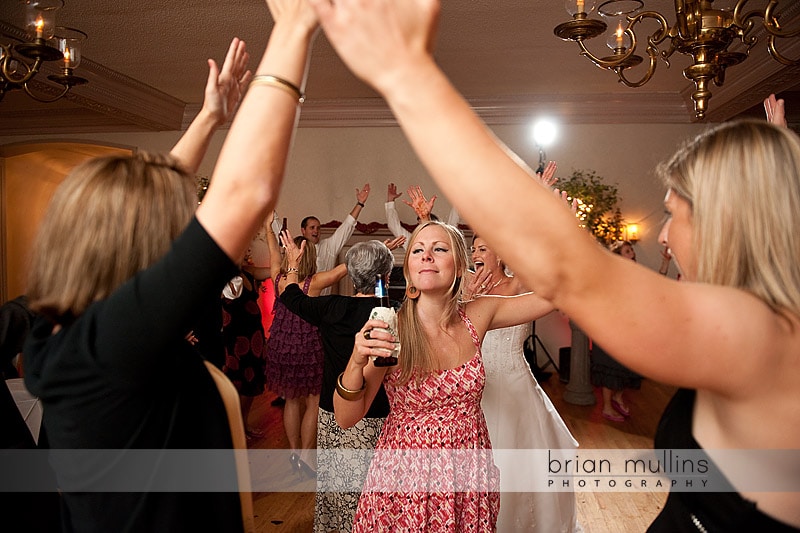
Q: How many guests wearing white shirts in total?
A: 2